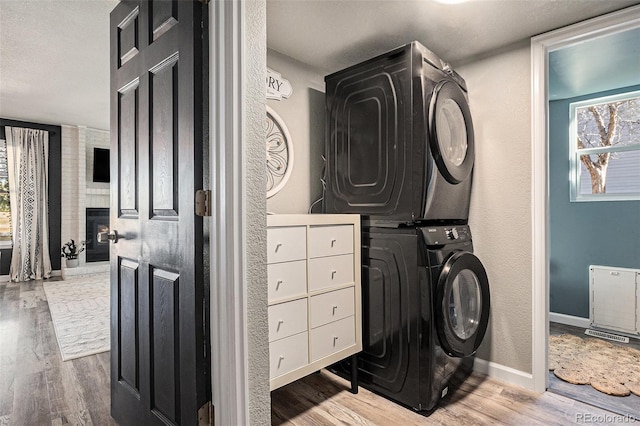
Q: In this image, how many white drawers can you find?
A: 8